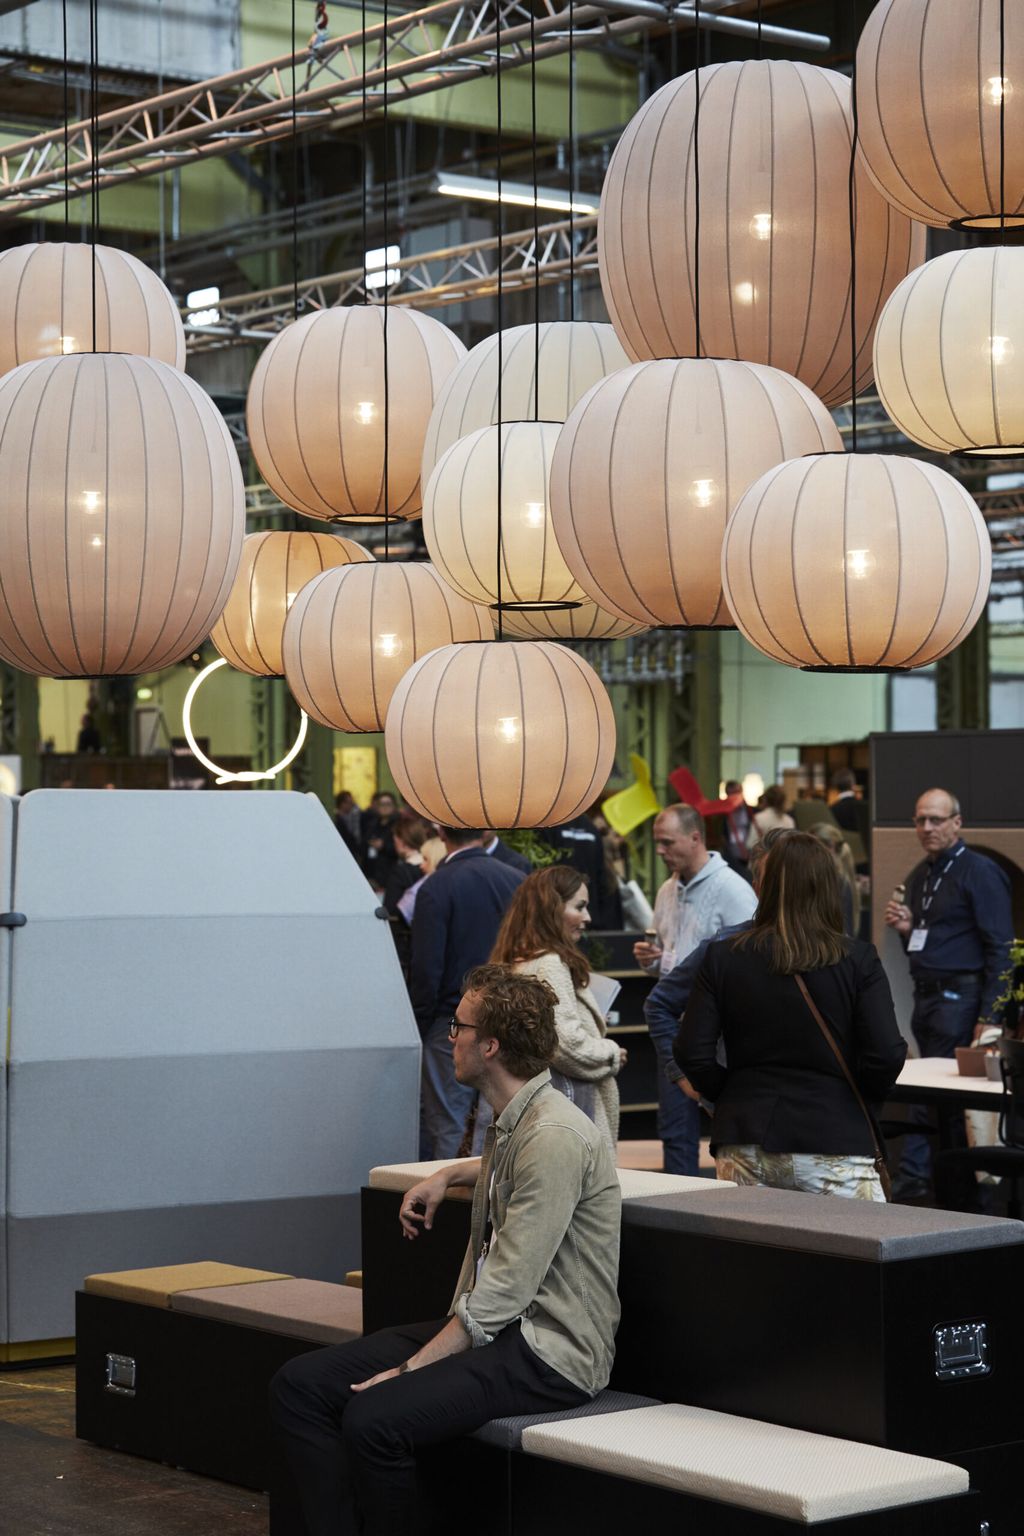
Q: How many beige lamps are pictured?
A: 13